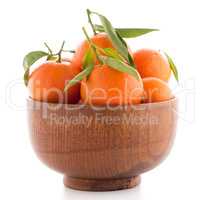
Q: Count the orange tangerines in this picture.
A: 5